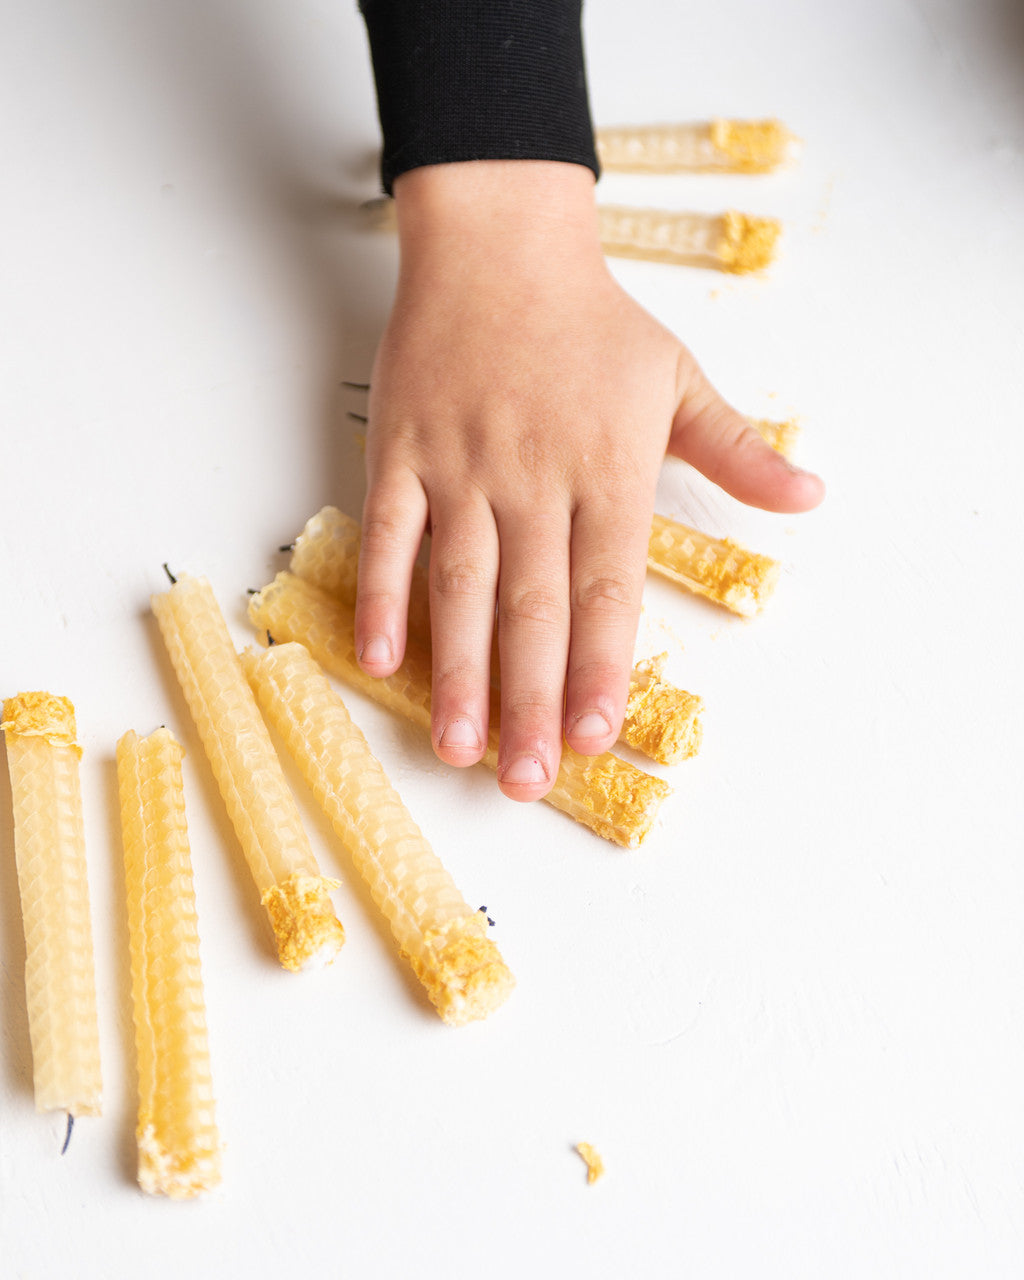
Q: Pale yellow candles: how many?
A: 10